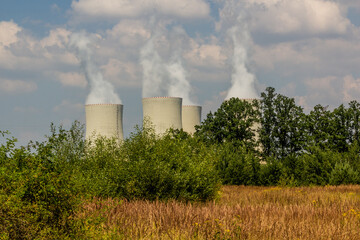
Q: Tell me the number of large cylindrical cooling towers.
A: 4